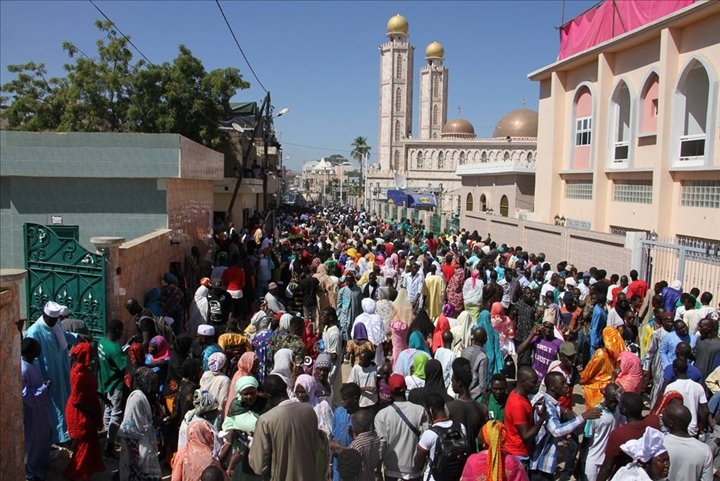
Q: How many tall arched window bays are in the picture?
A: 4